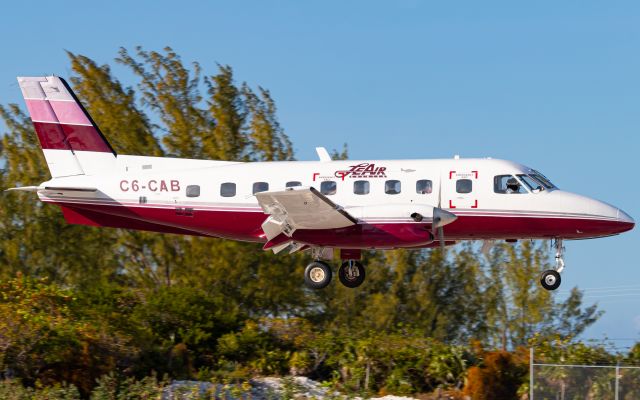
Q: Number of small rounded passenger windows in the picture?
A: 9